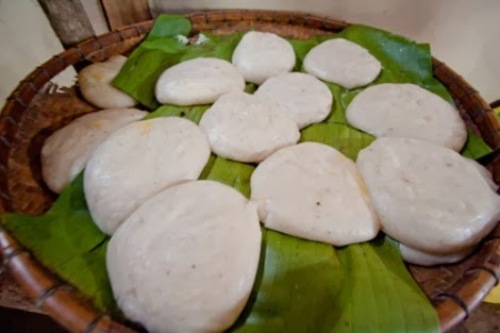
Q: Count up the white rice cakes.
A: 13